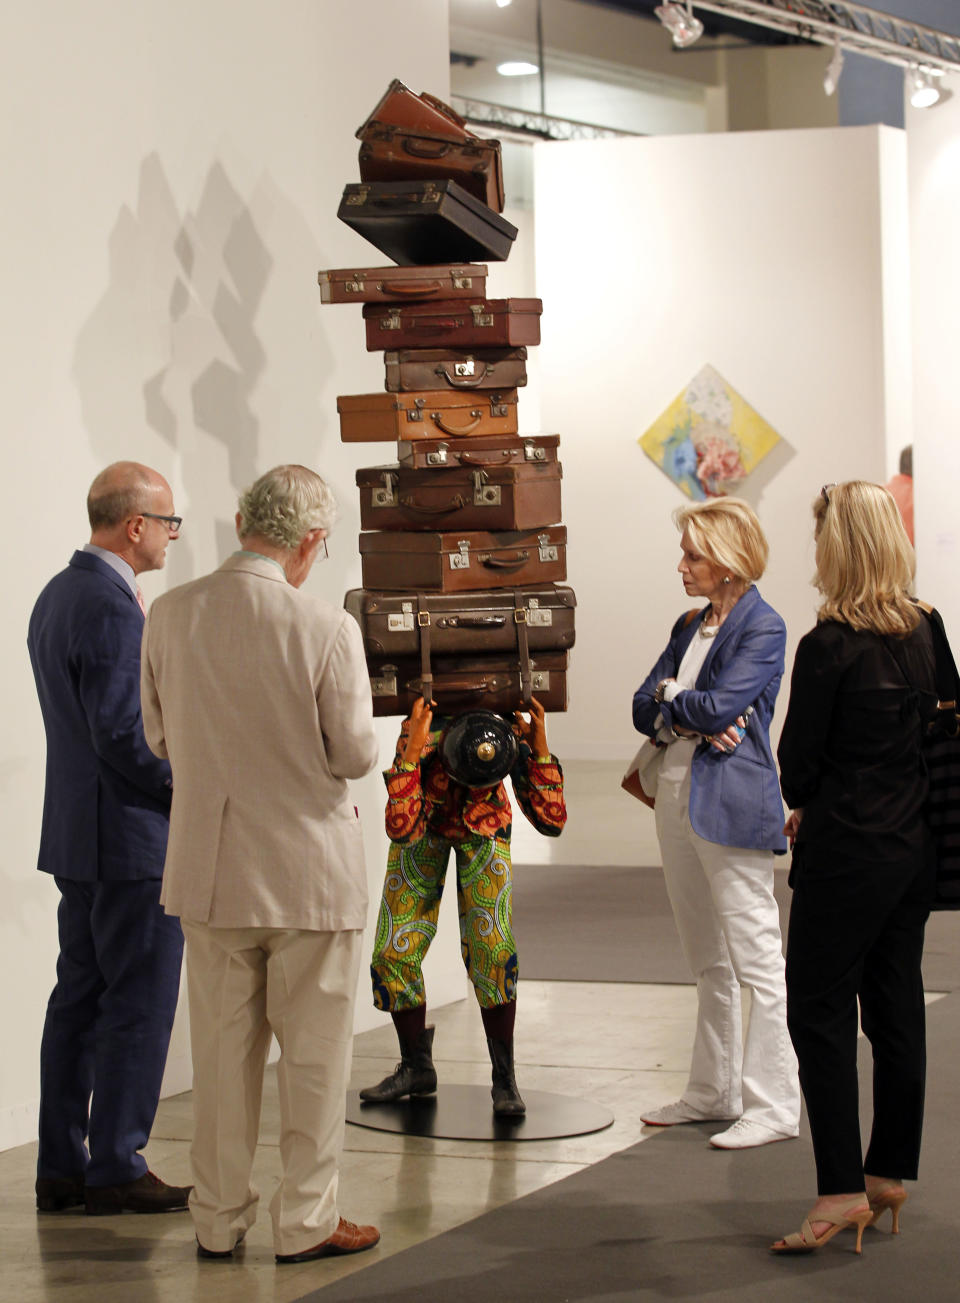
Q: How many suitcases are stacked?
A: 12